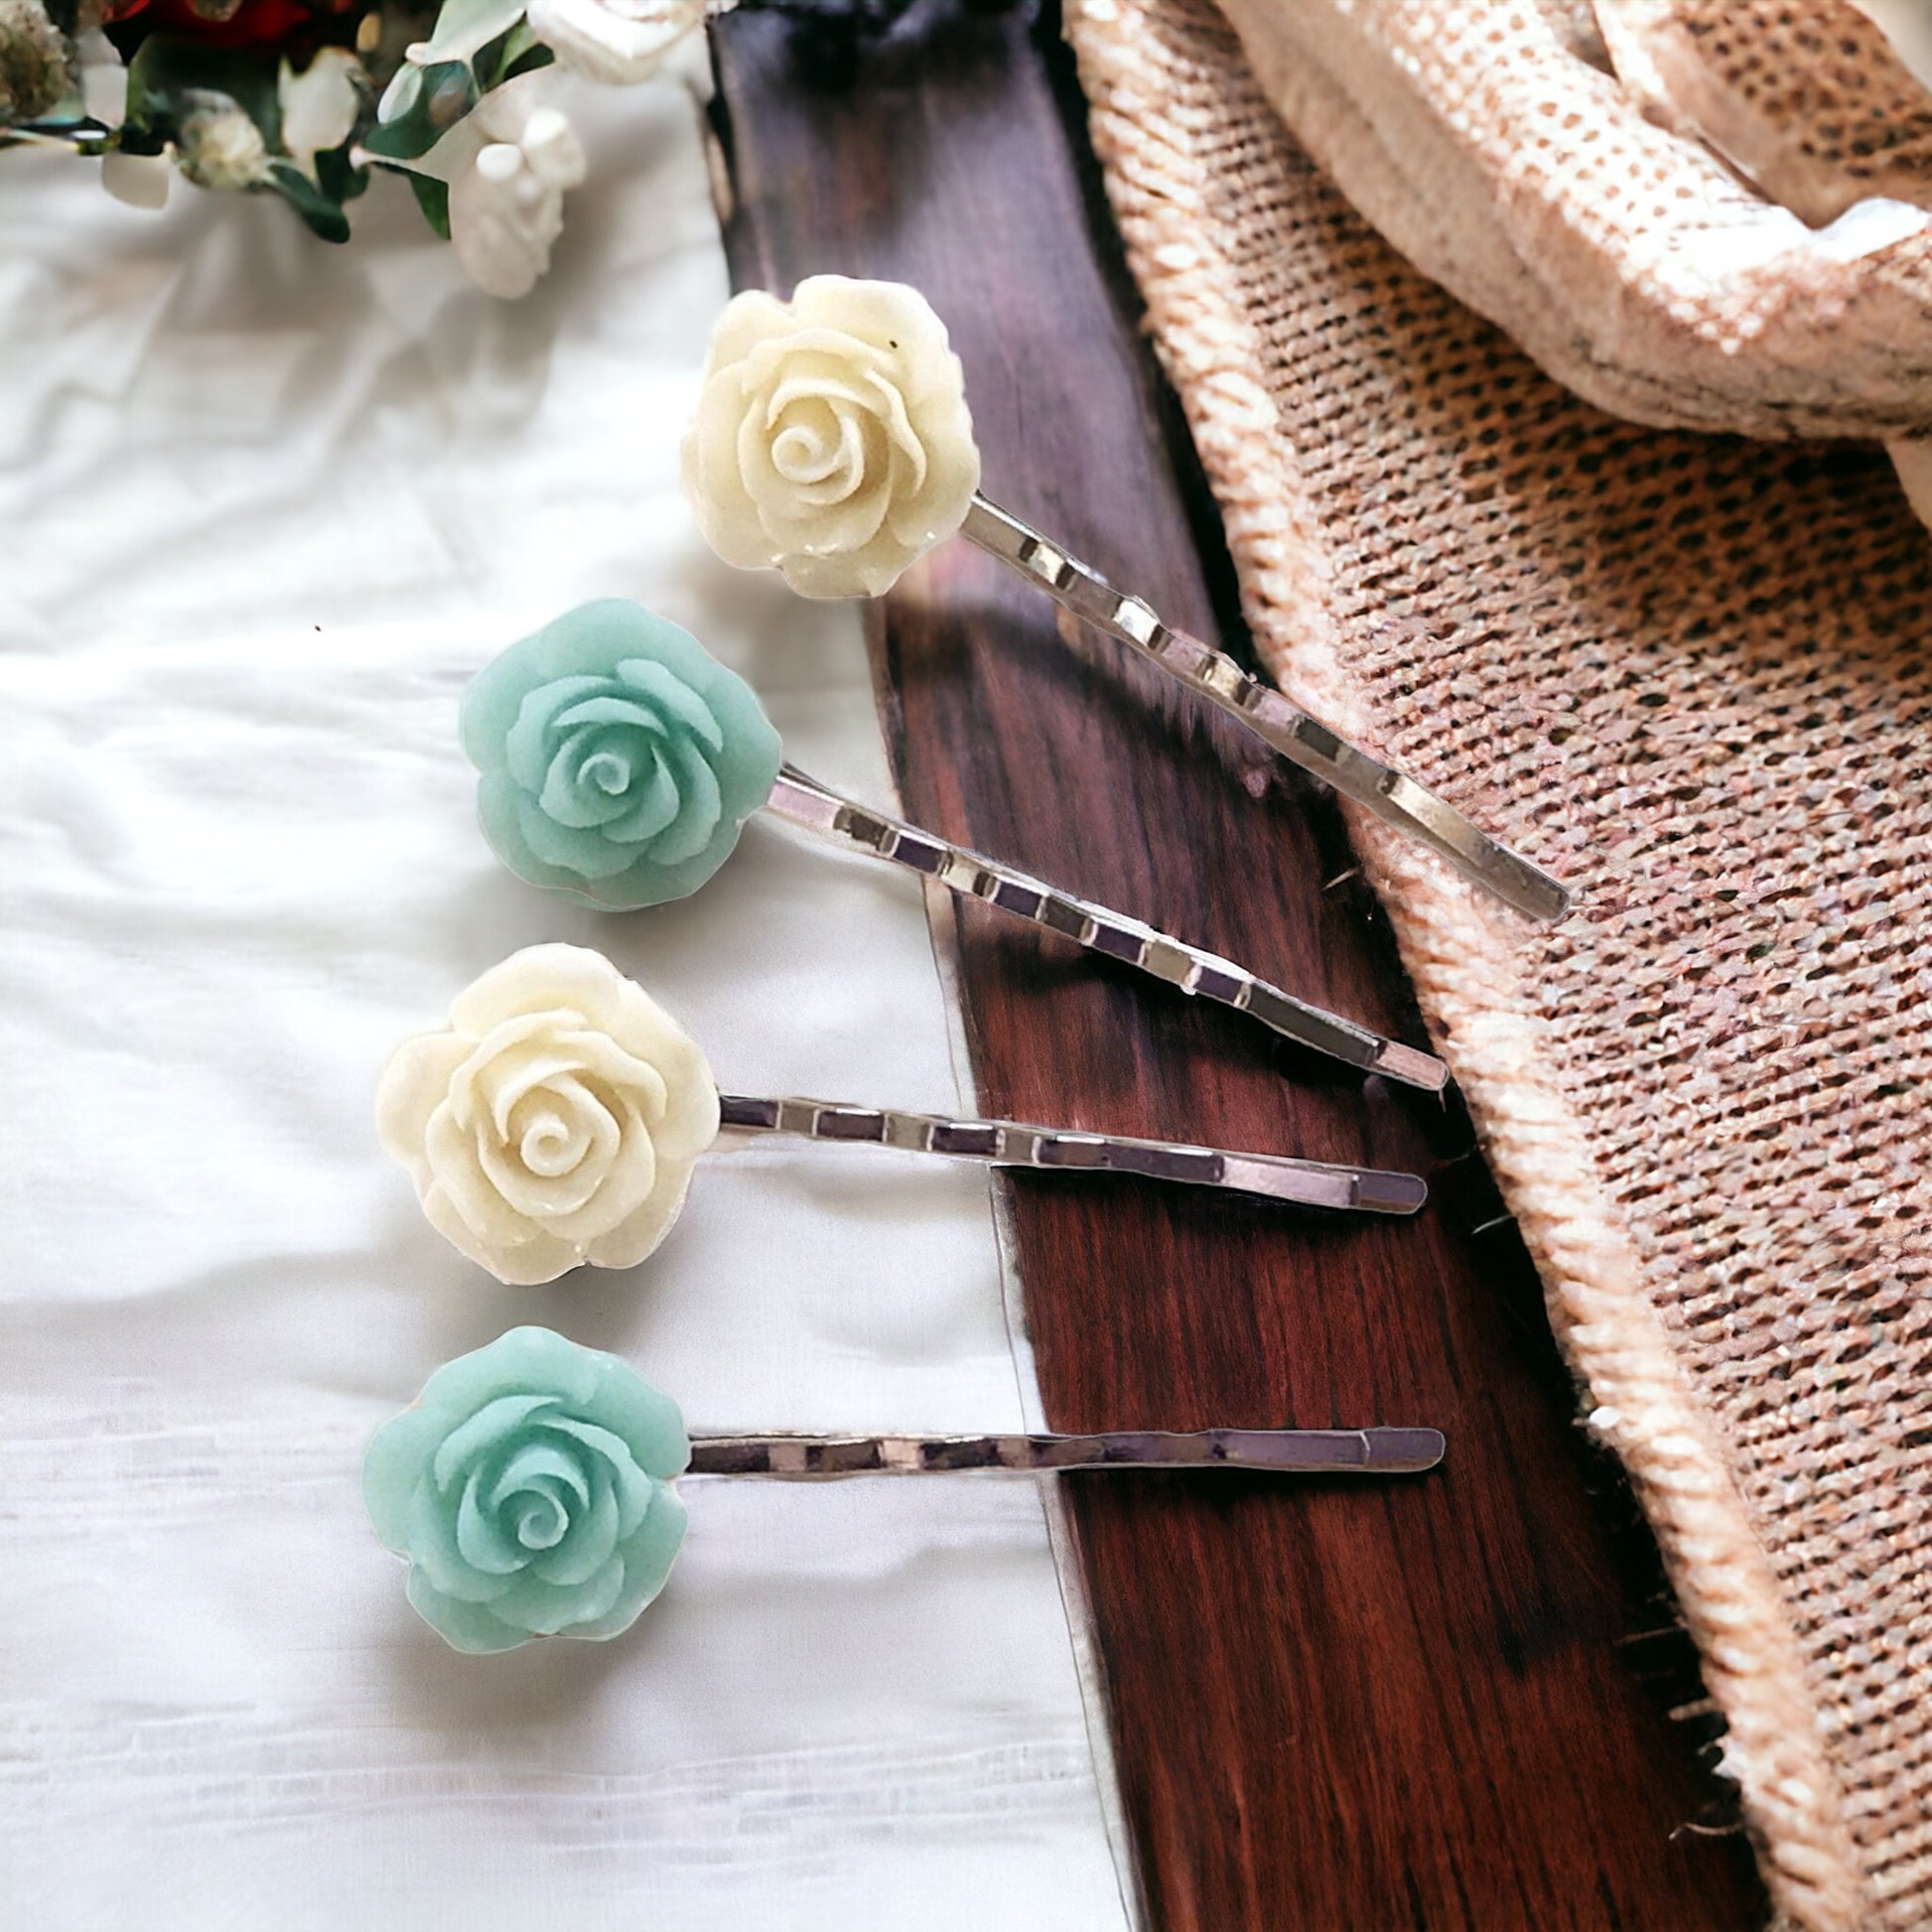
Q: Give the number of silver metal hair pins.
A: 4